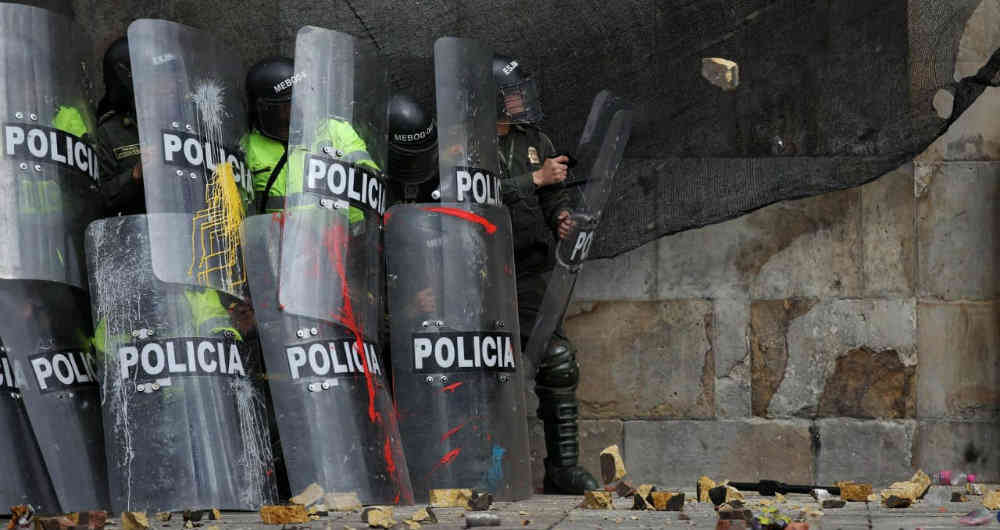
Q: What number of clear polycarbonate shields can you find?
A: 10